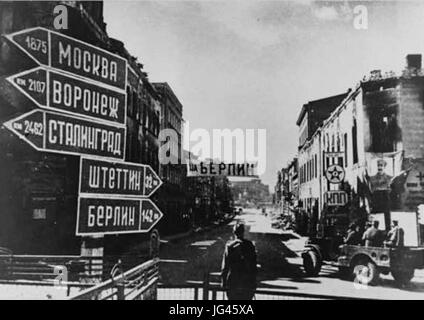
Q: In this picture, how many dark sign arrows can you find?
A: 5